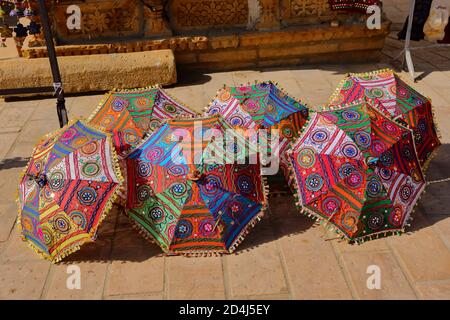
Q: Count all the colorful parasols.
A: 6